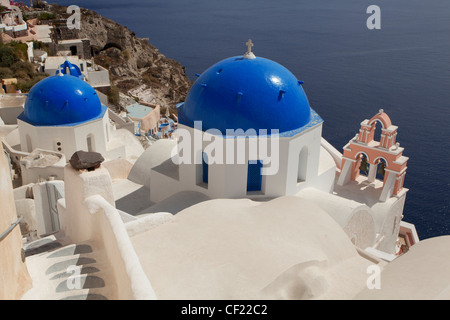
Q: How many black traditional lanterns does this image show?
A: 0